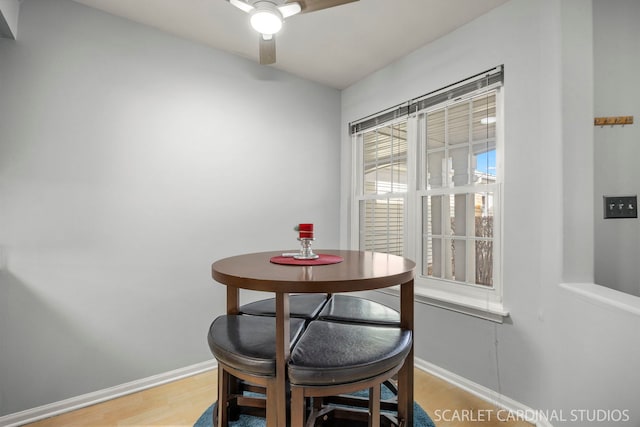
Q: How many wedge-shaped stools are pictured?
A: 4